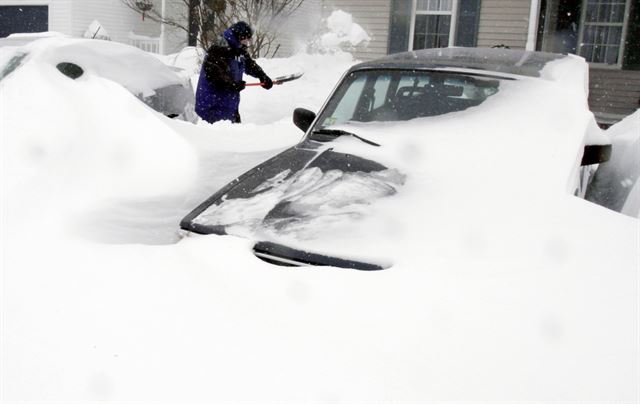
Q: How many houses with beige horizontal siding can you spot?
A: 1